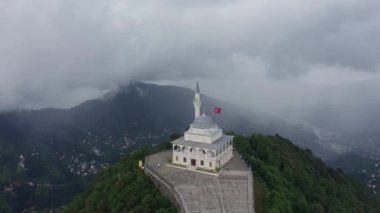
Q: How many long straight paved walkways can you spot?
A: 1